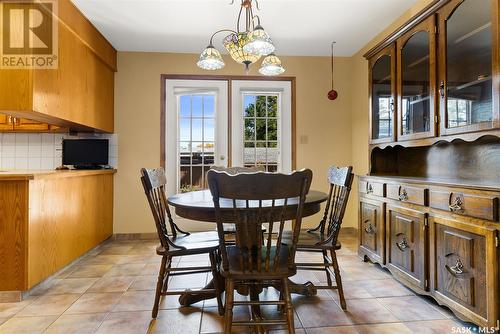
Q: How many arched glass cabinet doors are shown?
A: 3